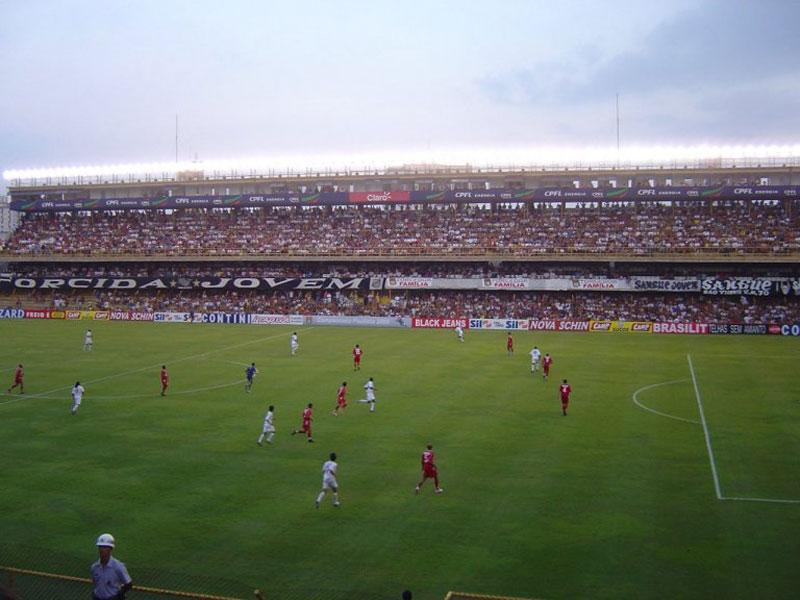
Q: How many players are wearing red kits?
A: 9